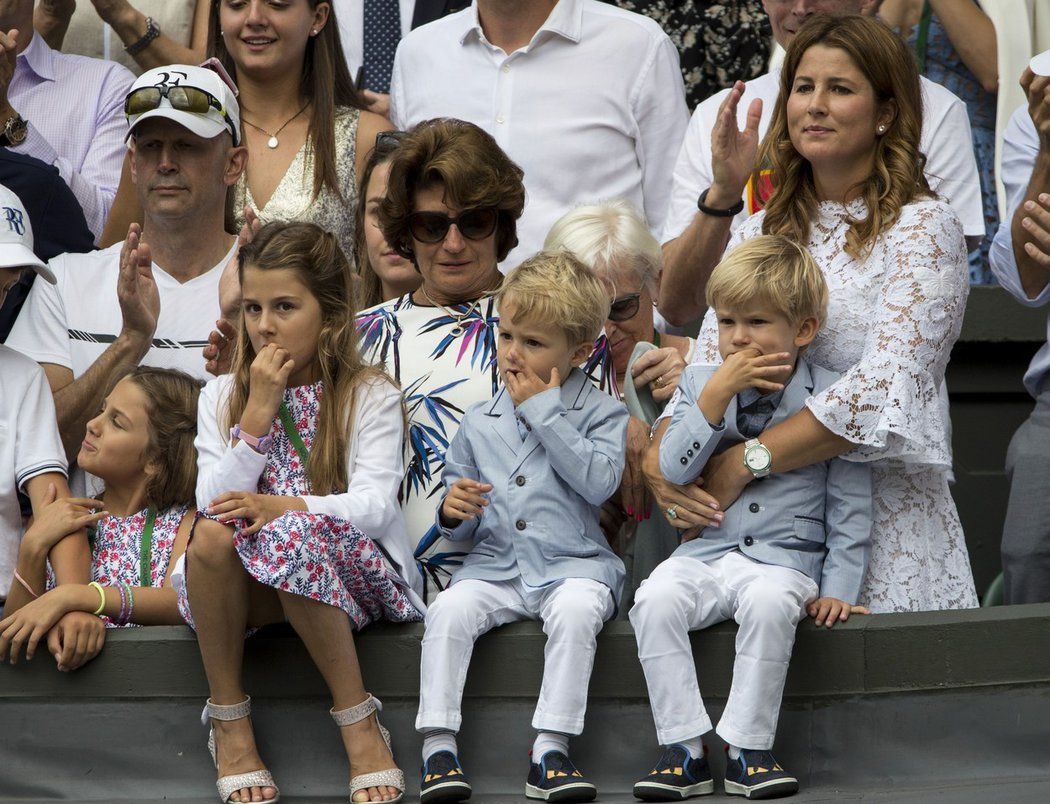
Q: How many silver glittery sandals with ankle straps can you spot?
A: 2